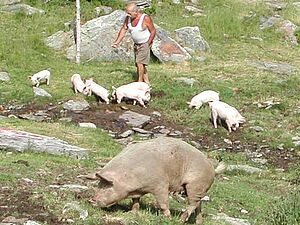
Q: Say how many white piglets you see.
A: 7